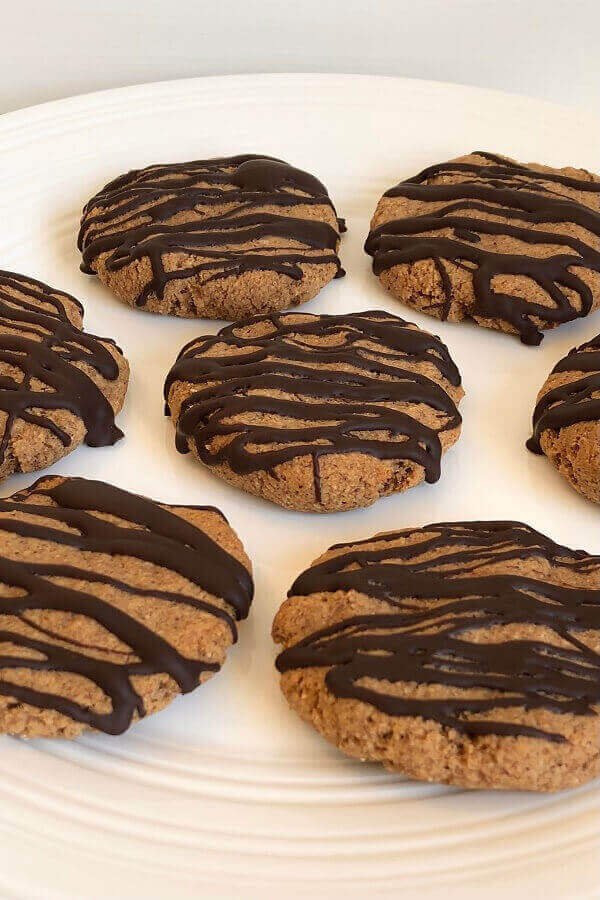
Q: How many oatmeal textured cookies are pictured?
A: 7